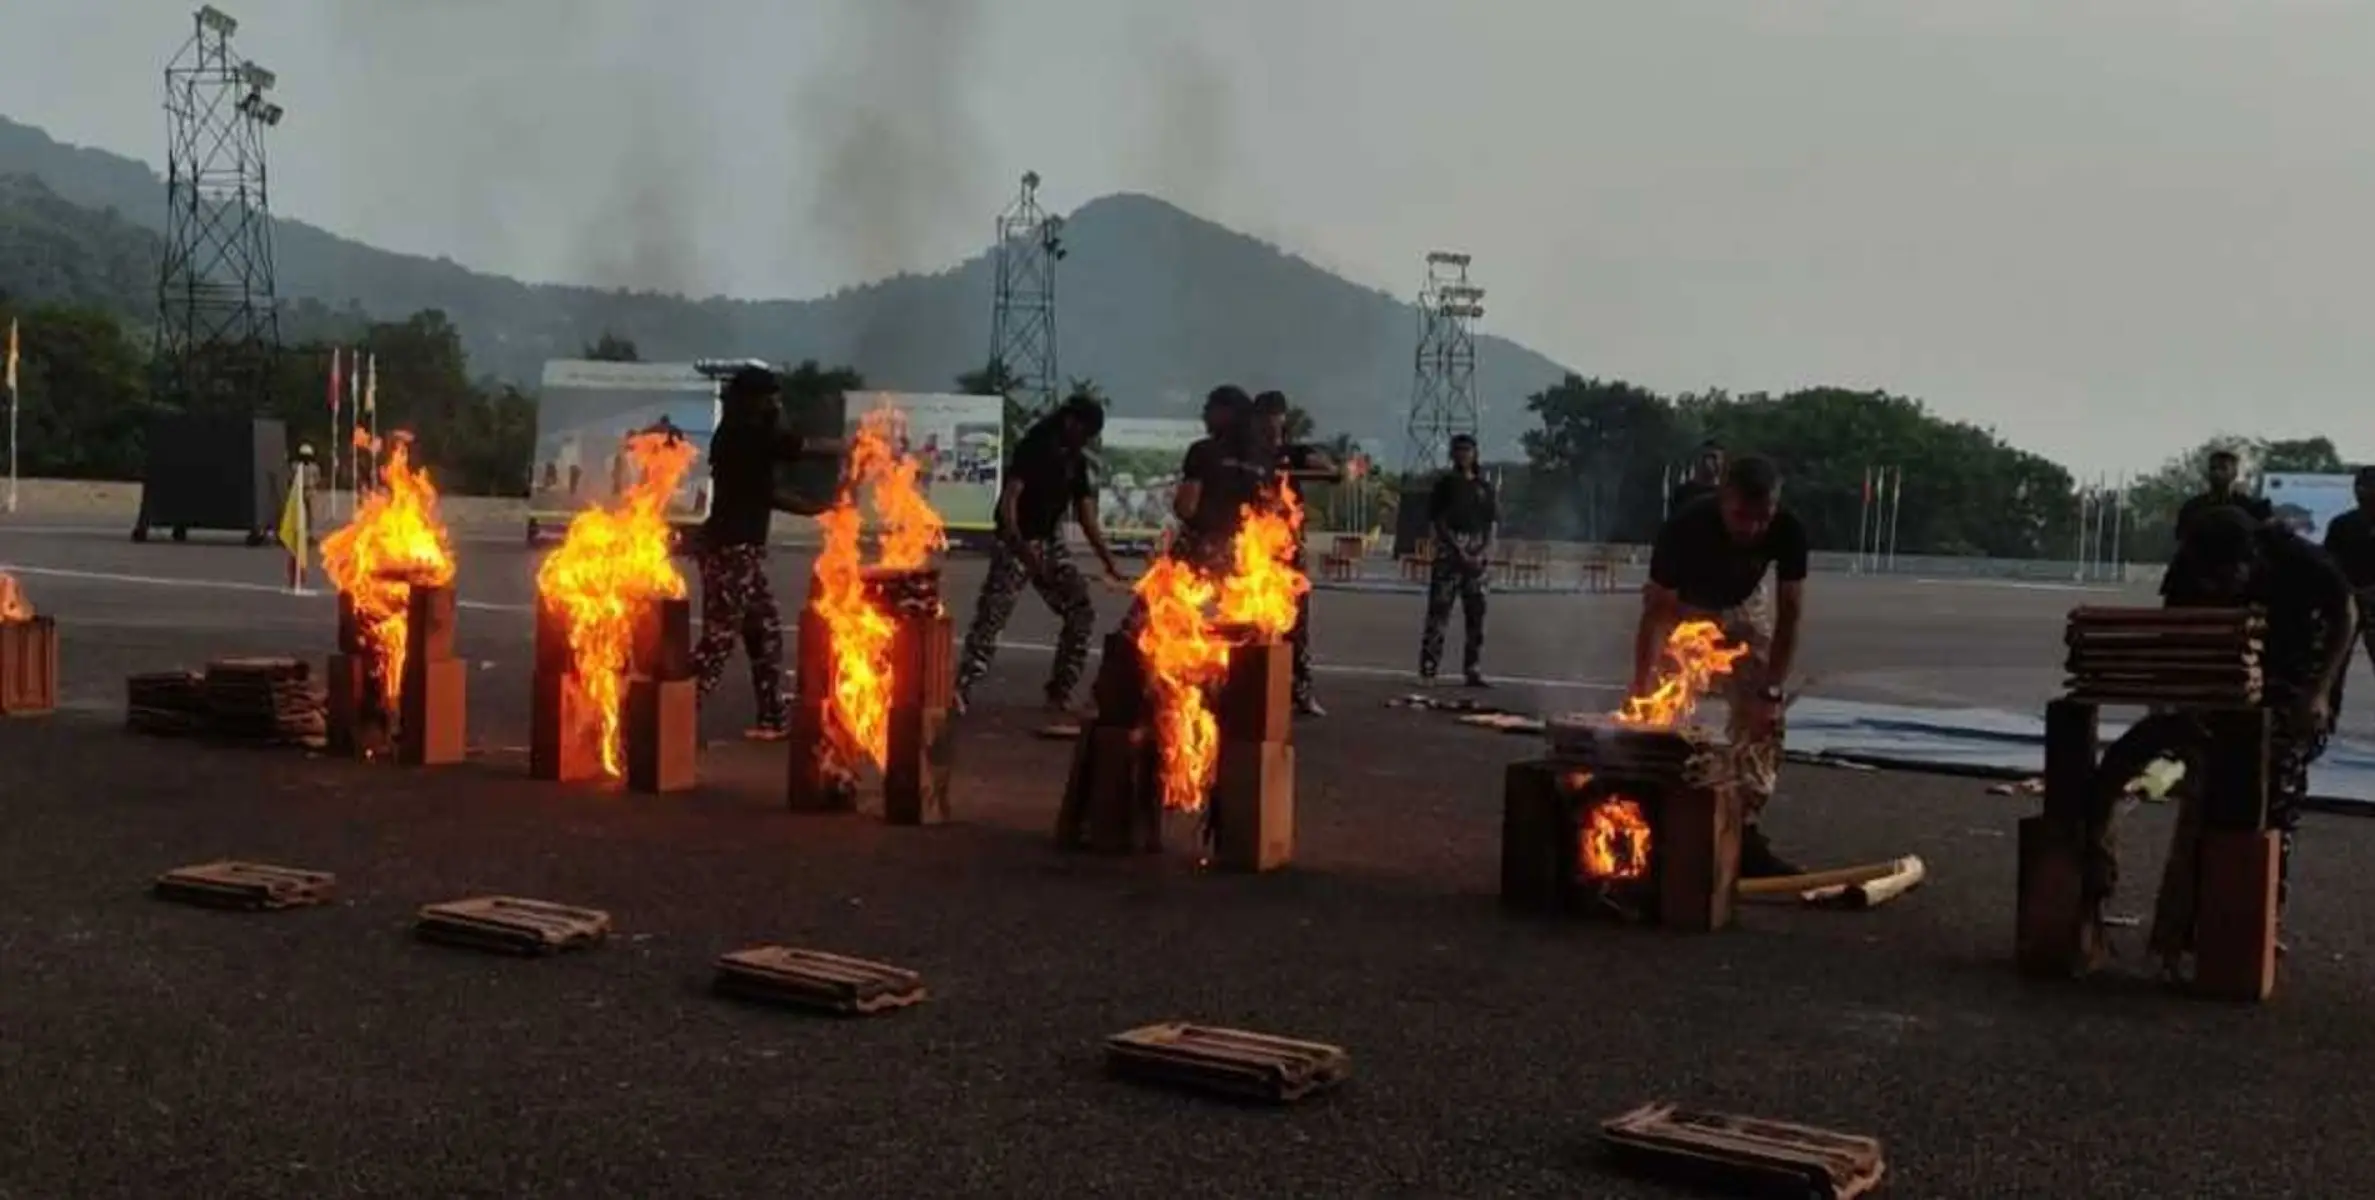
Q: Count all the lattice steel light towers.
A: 3